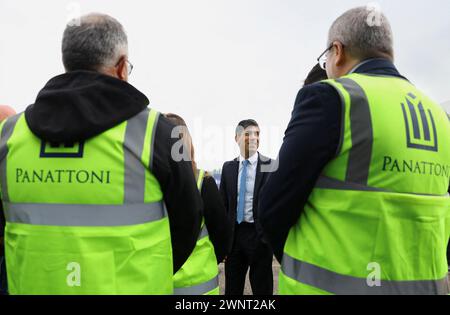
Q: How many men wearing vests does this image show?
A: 2